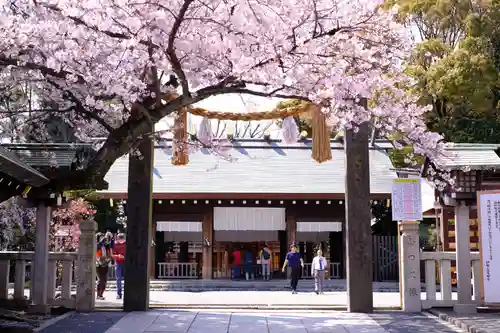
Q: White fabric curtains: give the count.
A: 3